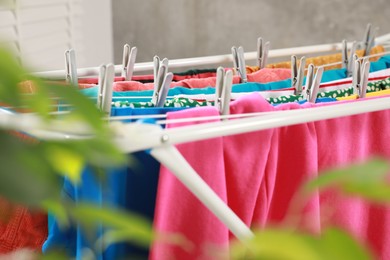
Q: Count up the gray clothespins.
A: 14